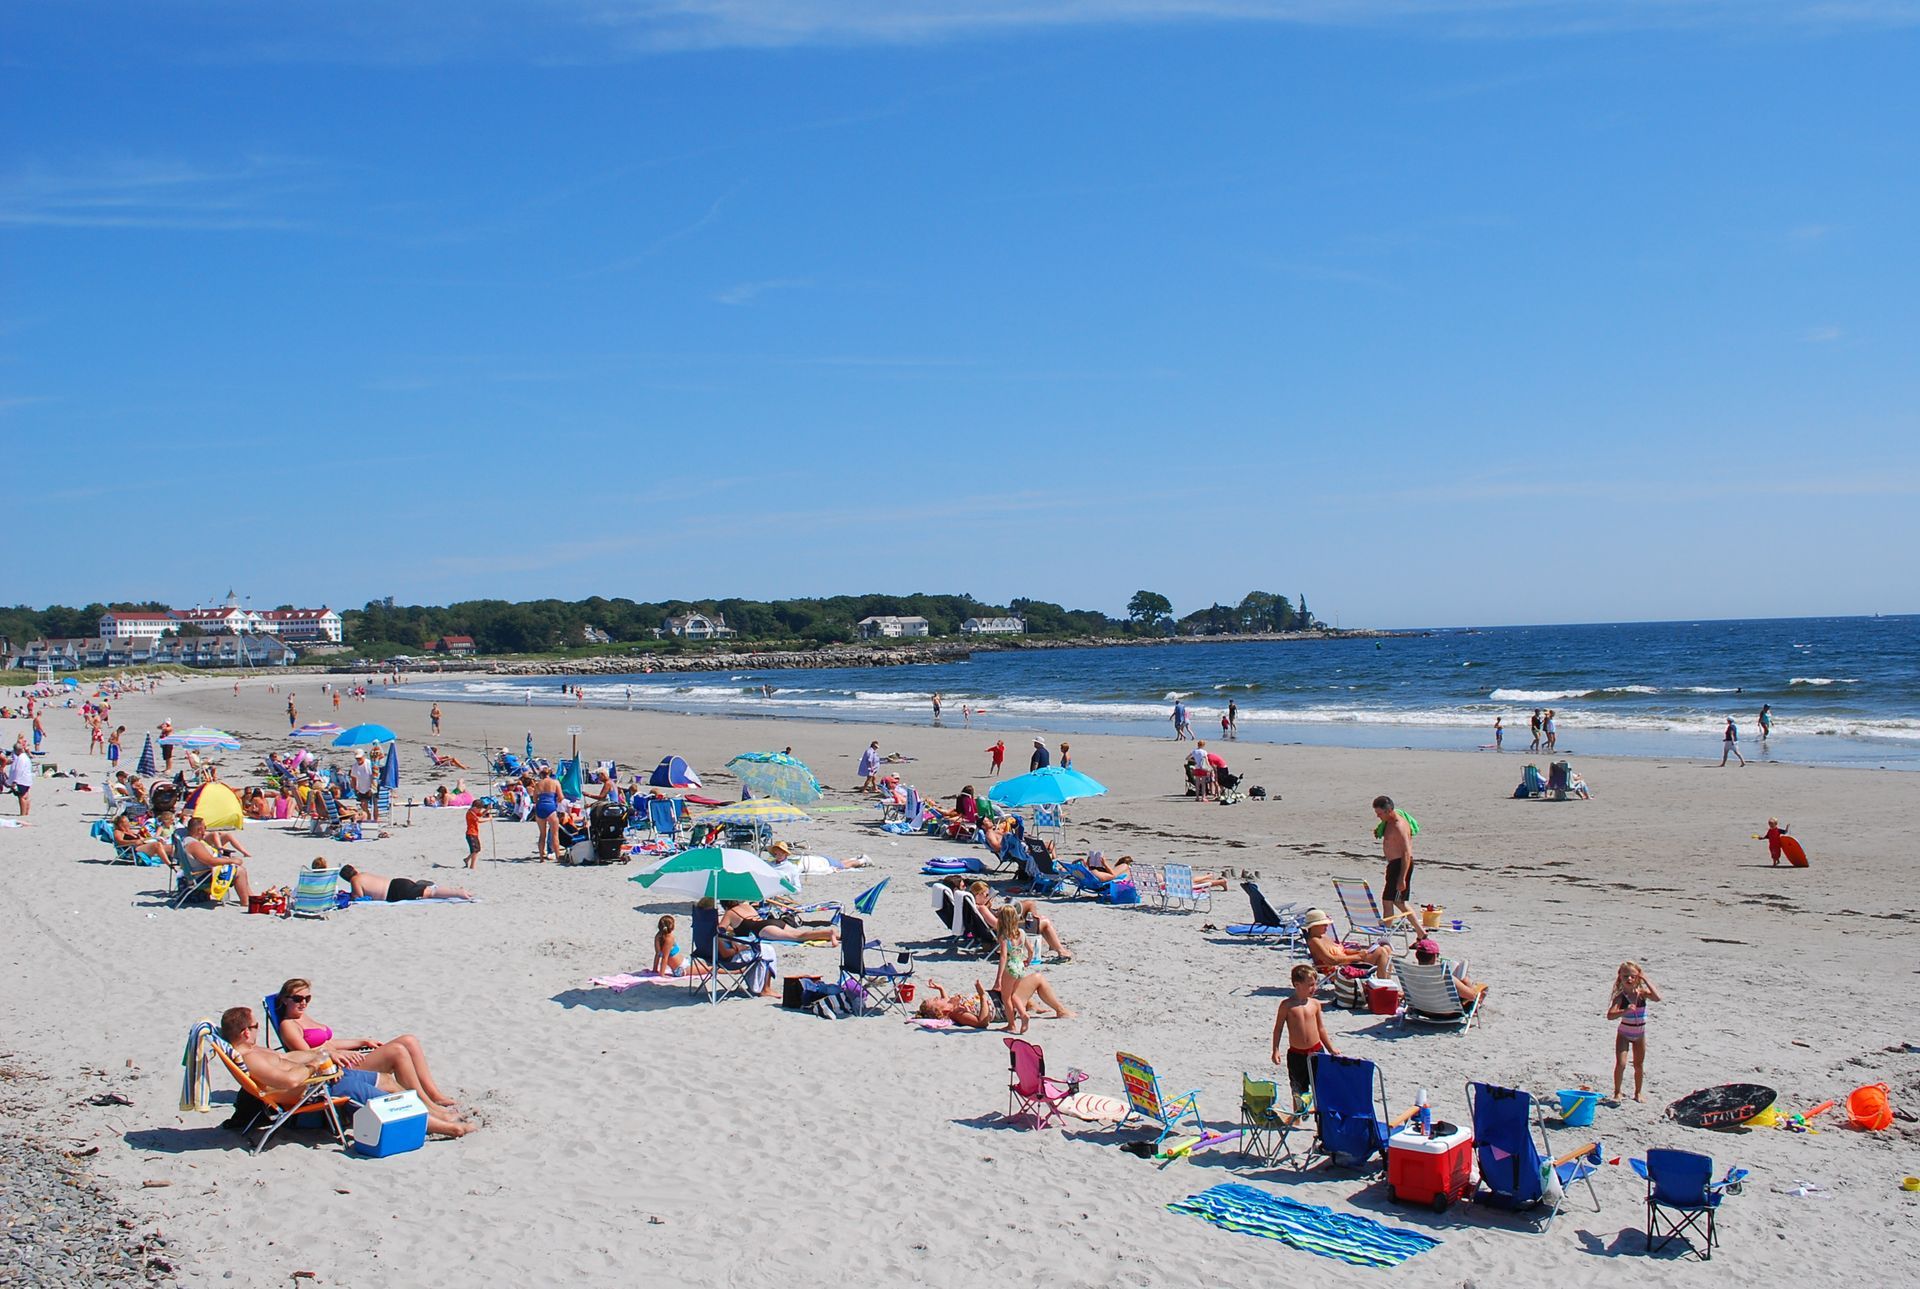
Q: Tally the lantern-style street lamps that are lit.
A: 0